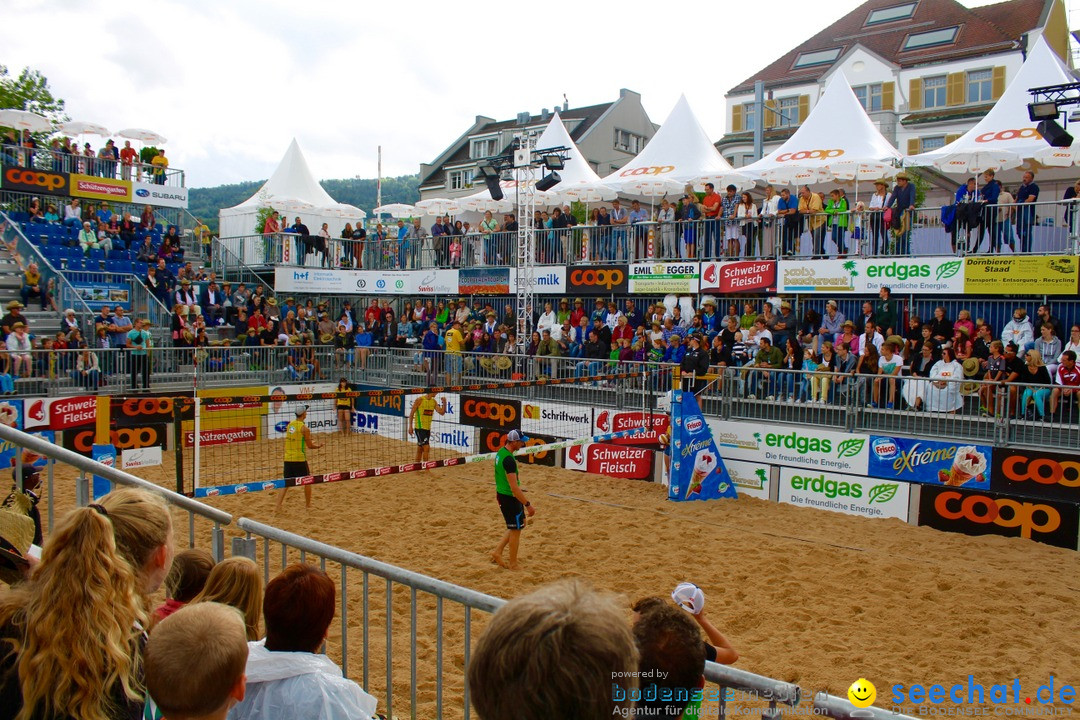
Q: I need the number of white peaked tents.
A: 5